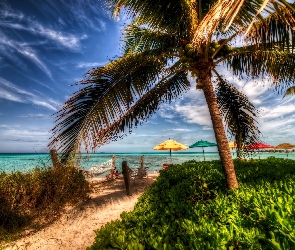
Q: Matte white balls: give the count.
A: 0